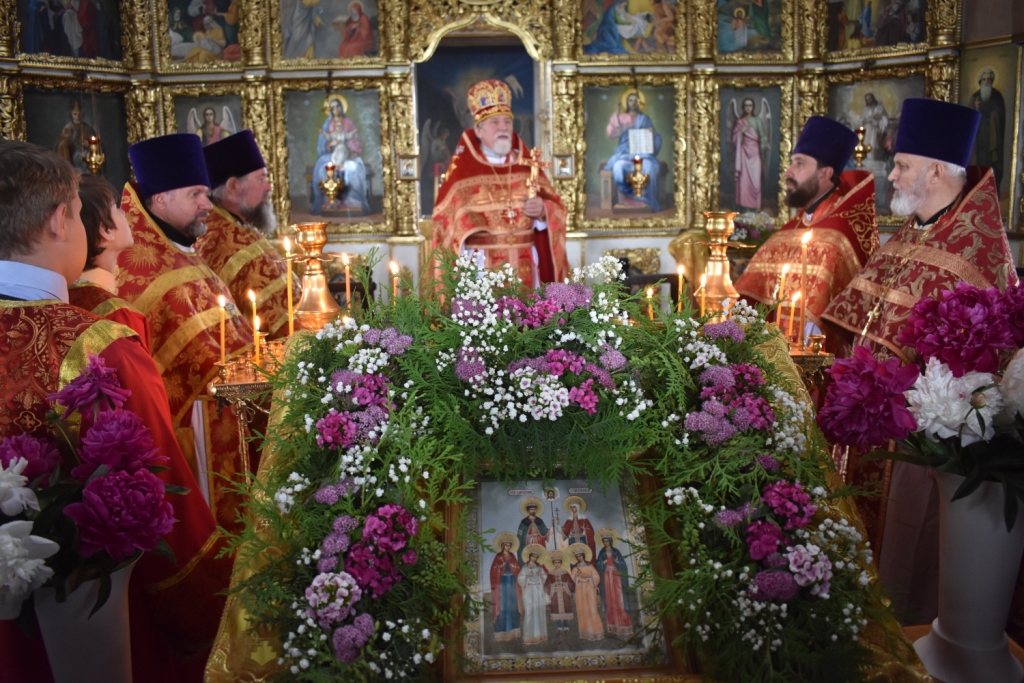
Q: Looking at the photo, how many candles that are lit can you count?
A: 12